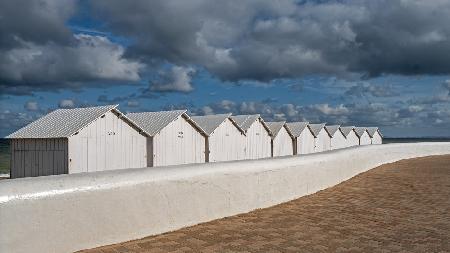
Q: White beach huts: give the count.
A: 11